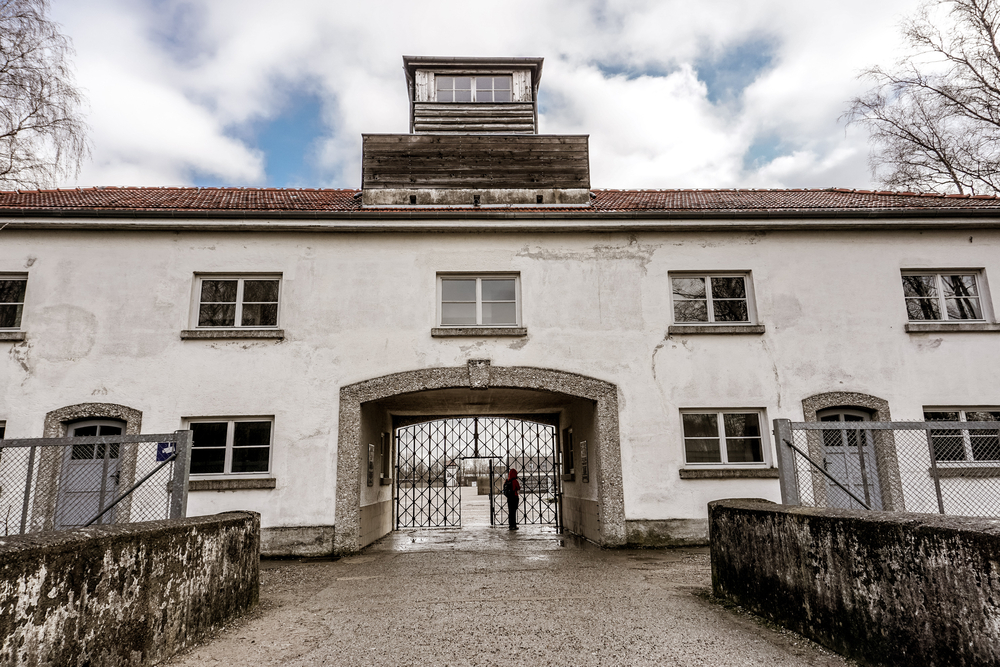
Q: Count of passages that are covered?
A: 1